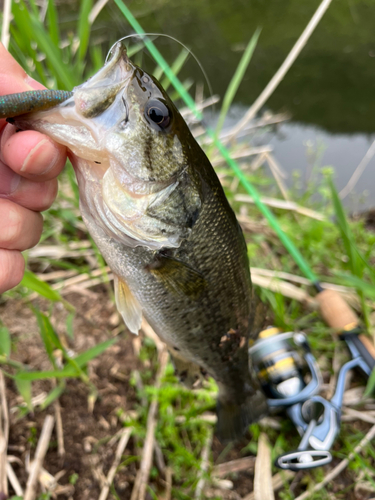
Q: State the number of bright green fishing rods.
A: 1